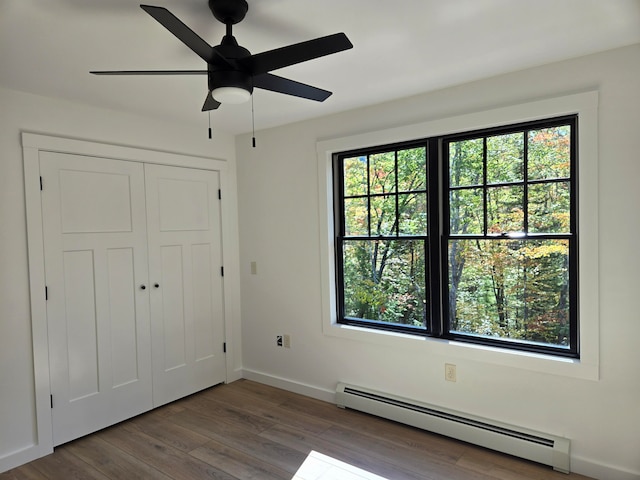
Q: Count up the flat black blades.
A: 5